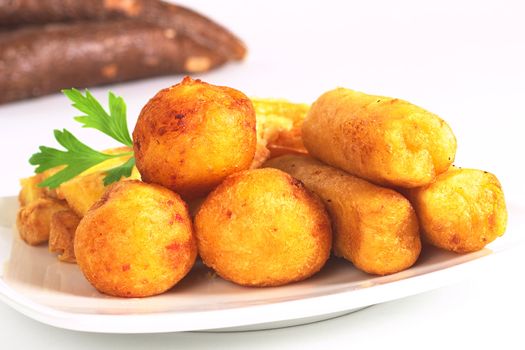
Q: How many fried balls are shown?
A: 3